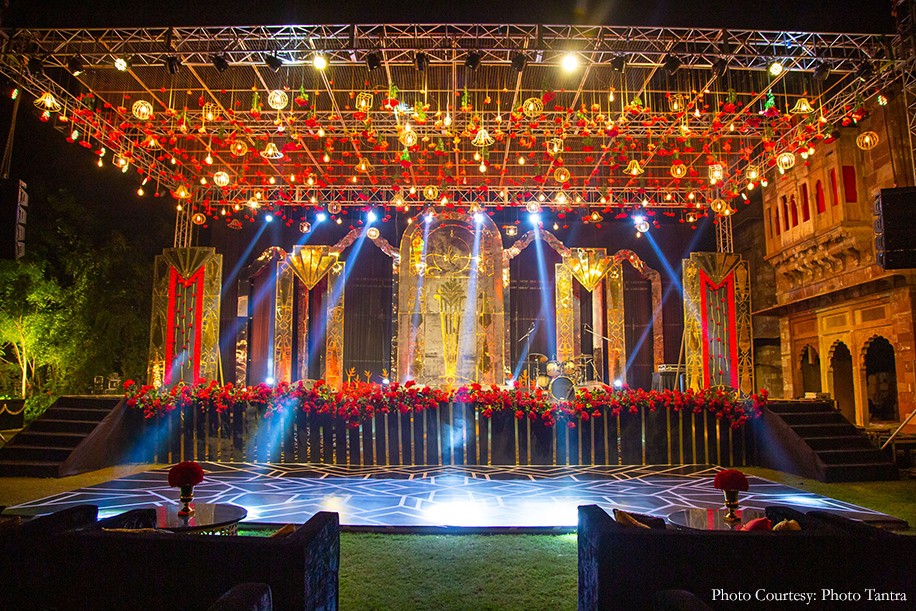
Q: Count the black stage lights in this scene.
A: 14